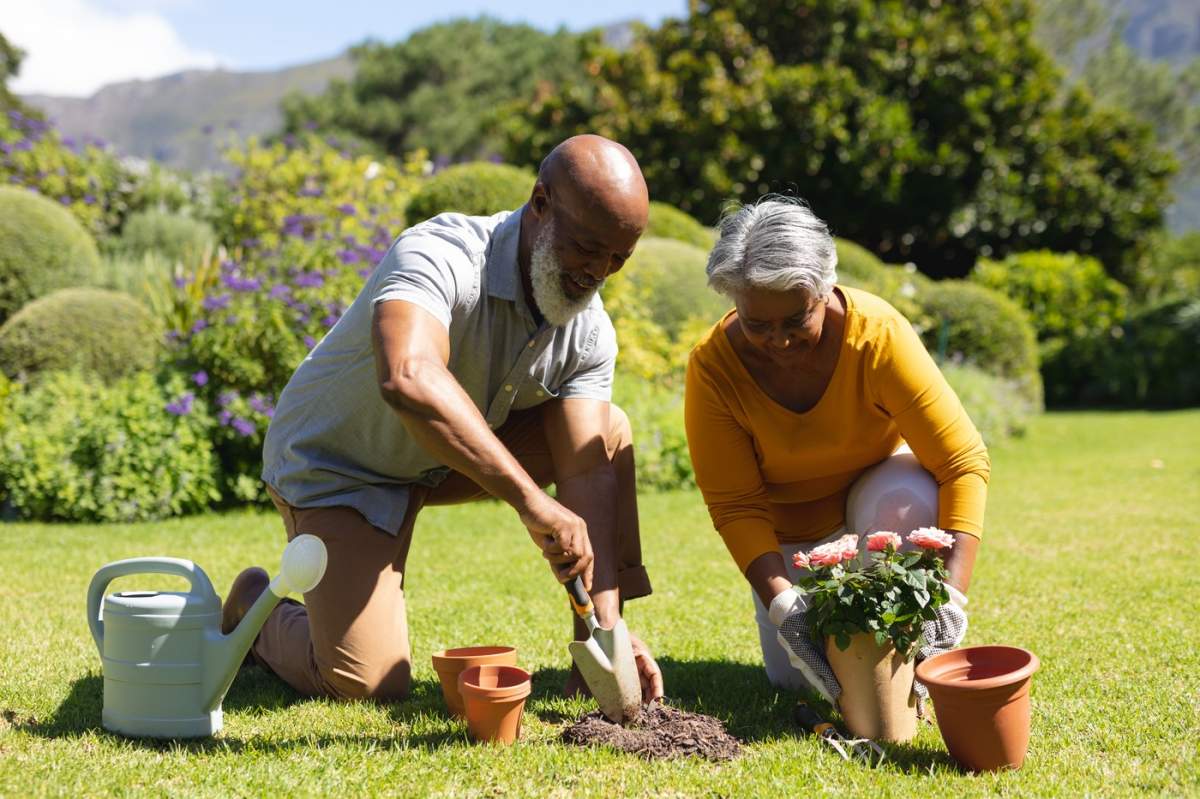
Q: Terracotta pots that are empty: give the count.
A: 3